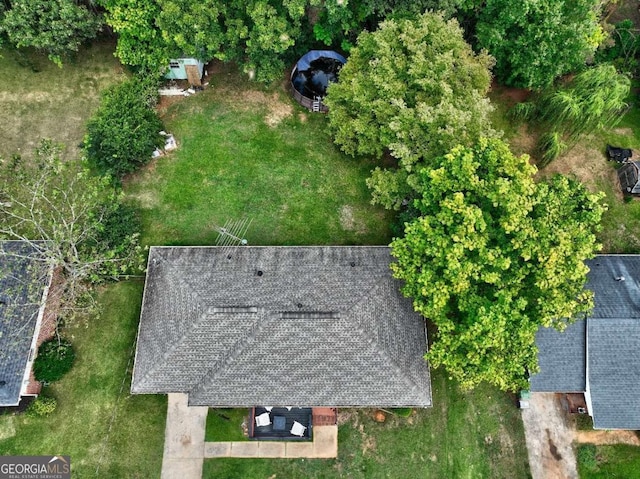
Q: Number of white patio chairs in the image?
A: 2